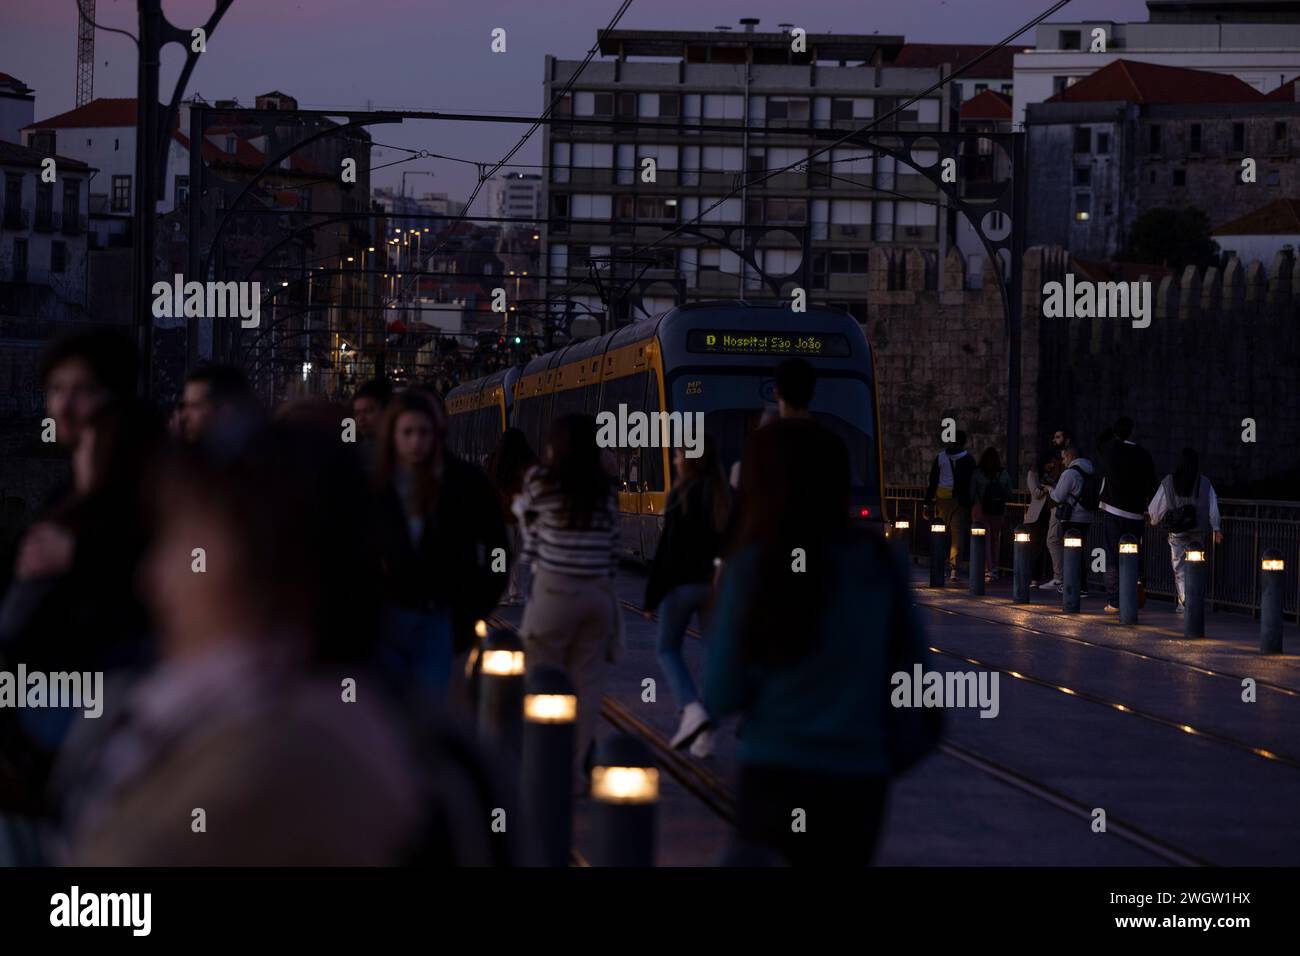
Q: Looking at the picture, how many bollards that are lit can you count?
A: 11